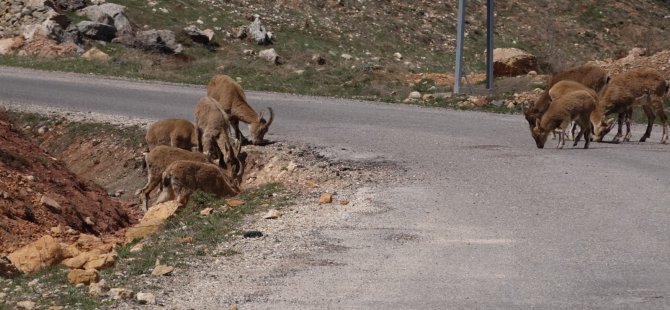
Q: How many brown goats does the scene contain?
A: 9